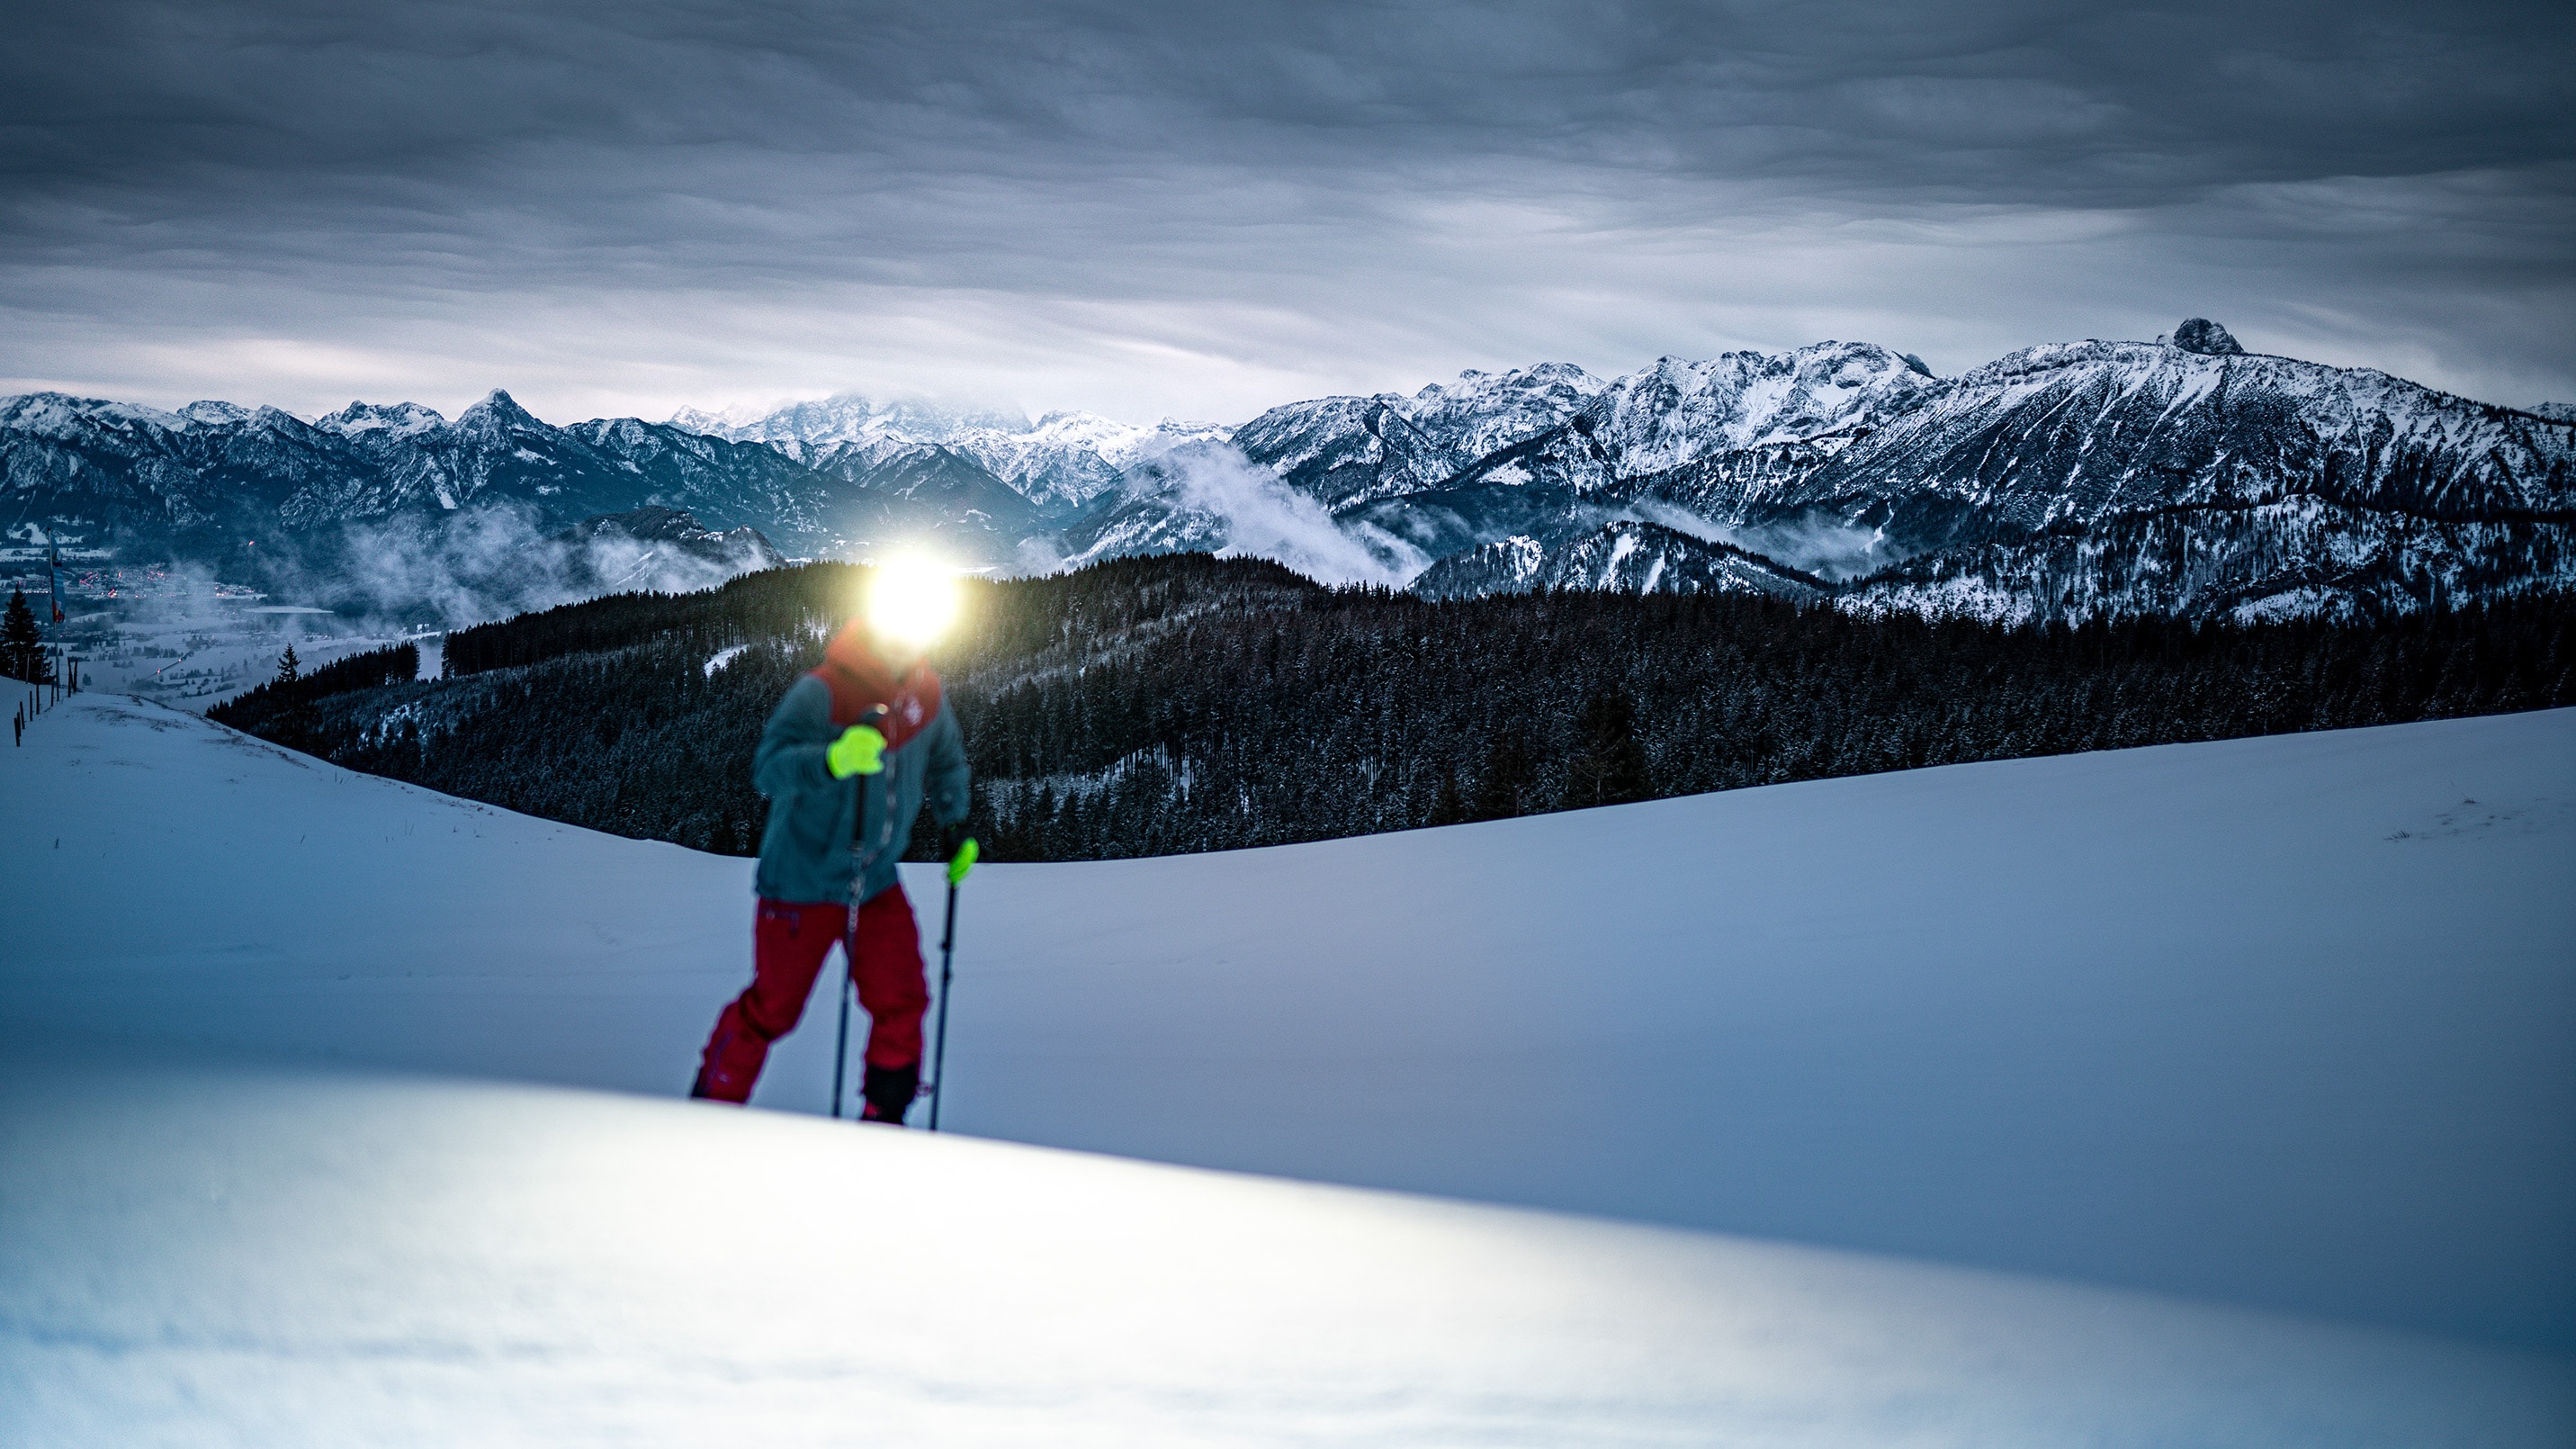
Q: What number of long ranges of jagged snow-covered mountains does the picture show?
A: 1